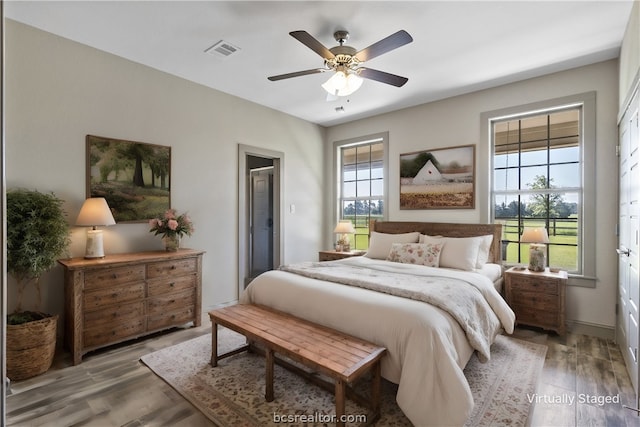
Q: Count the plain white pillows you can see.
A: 3